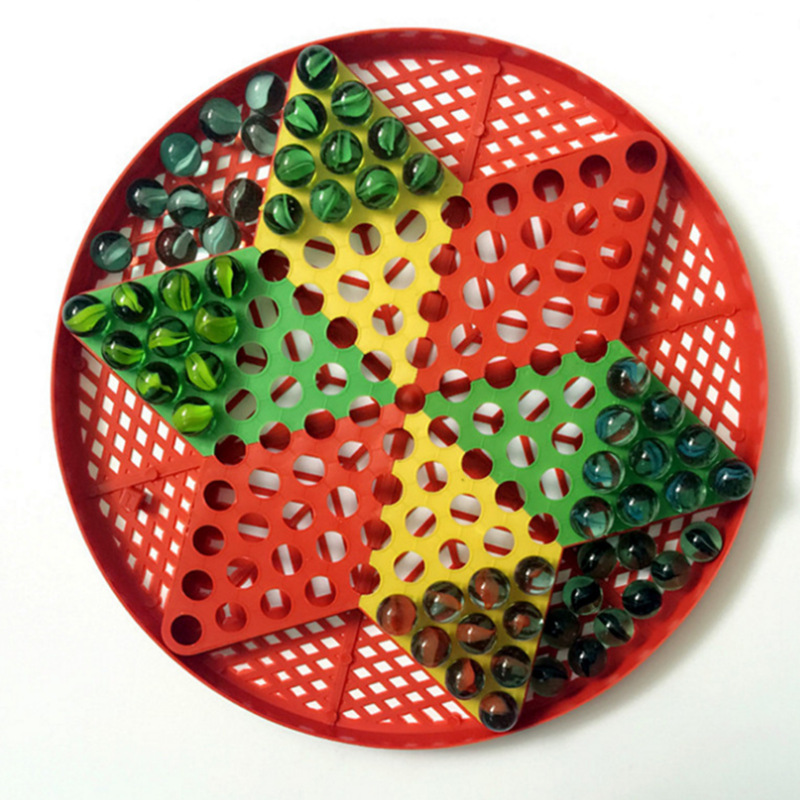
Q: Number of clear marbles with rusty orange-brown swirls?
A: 10